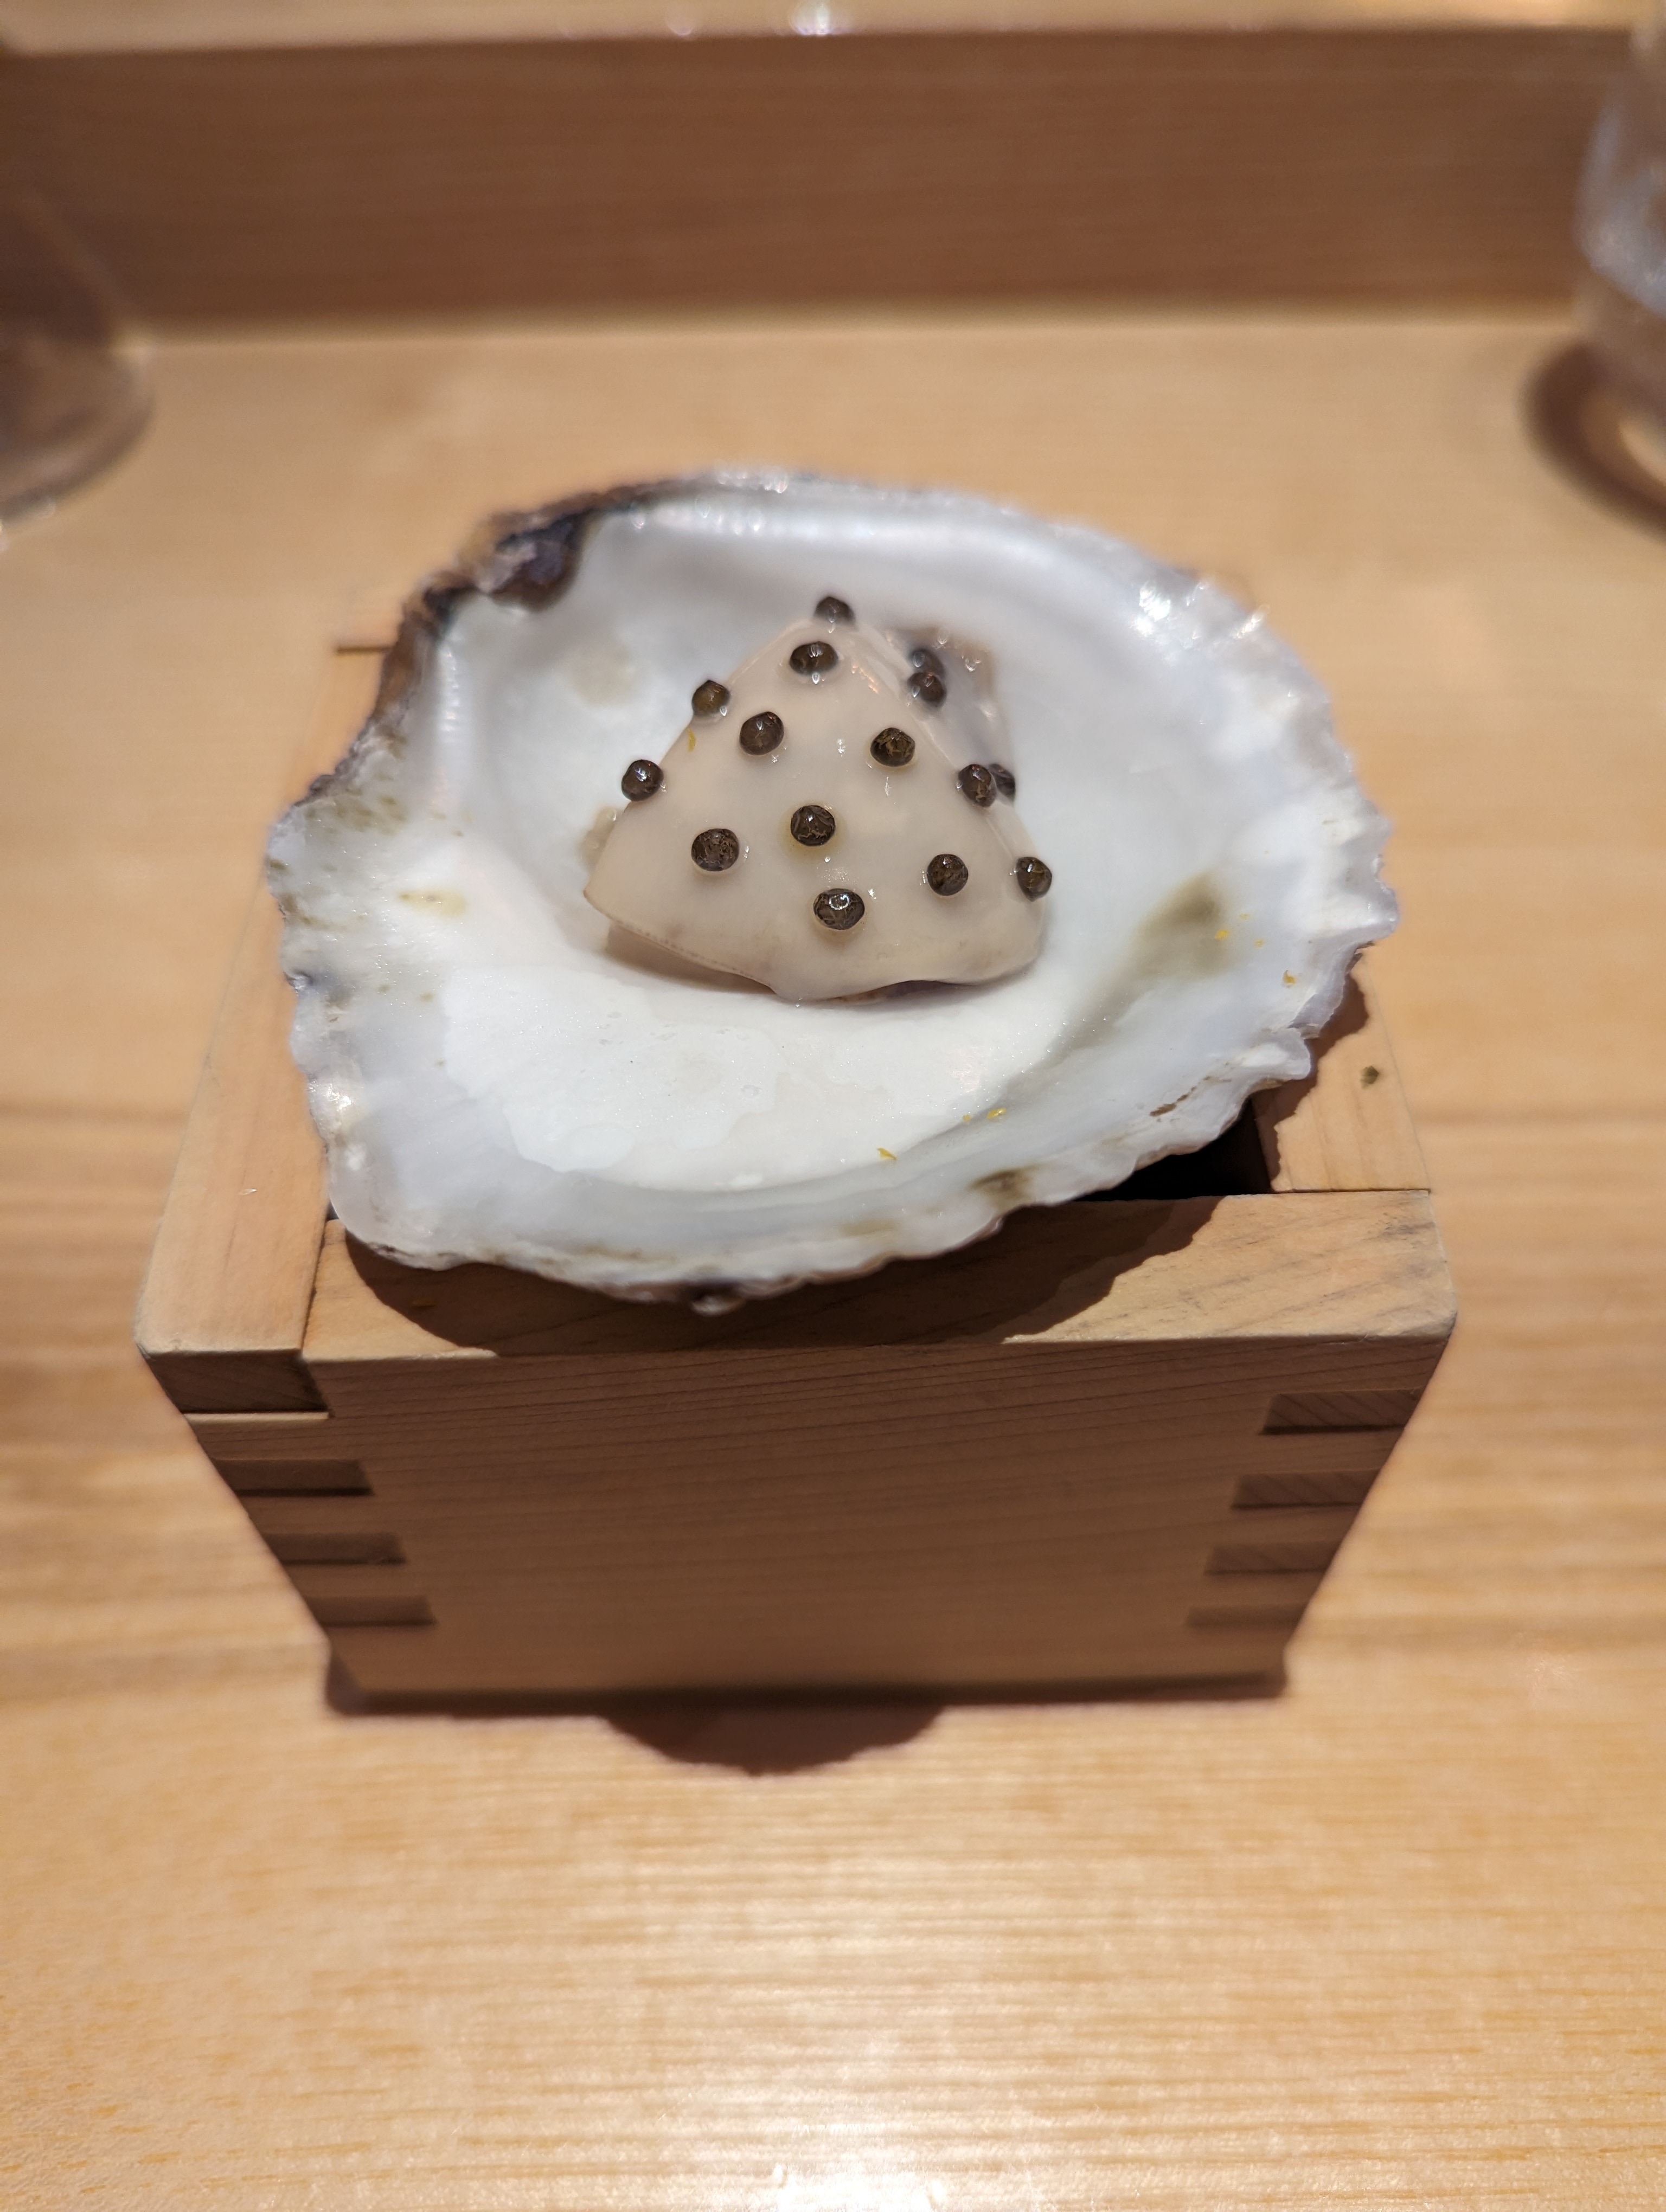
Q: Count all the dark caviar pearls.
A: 15